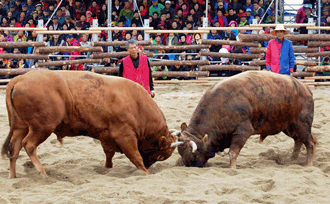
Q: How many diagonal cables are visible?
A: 3